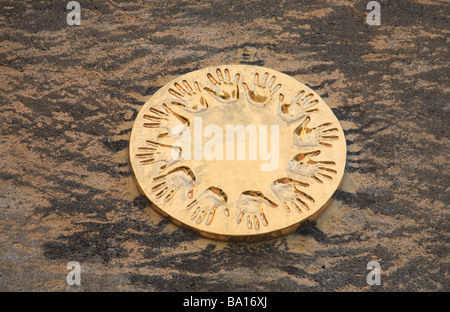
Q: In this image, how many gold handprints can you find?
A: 12